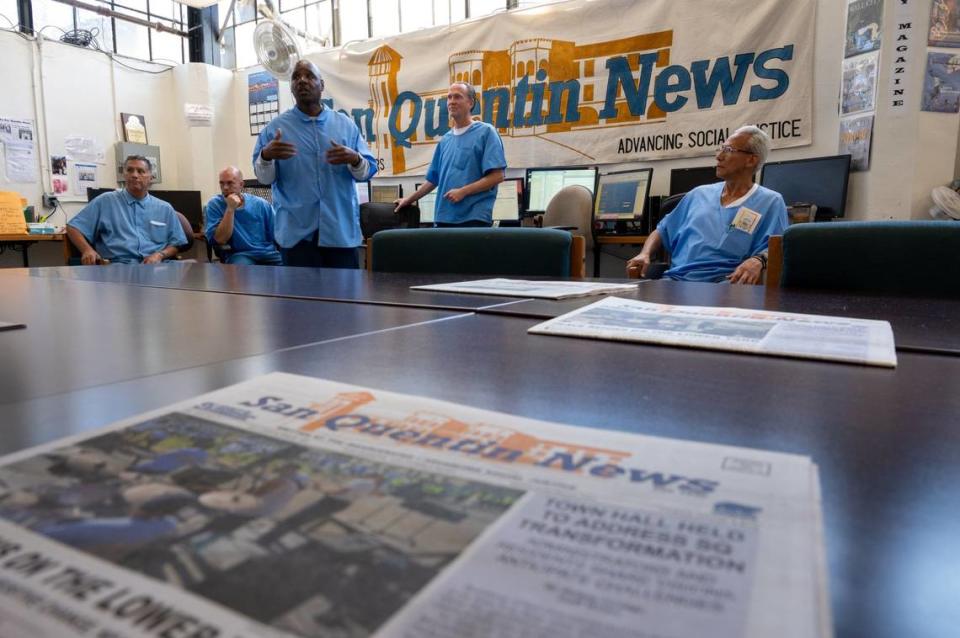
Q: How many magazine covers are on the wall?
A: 5